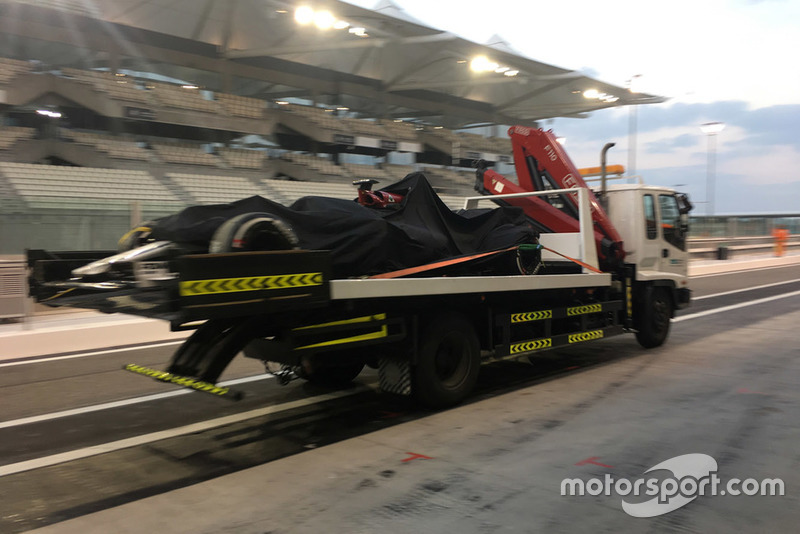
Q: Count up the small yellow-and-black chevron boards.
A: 4